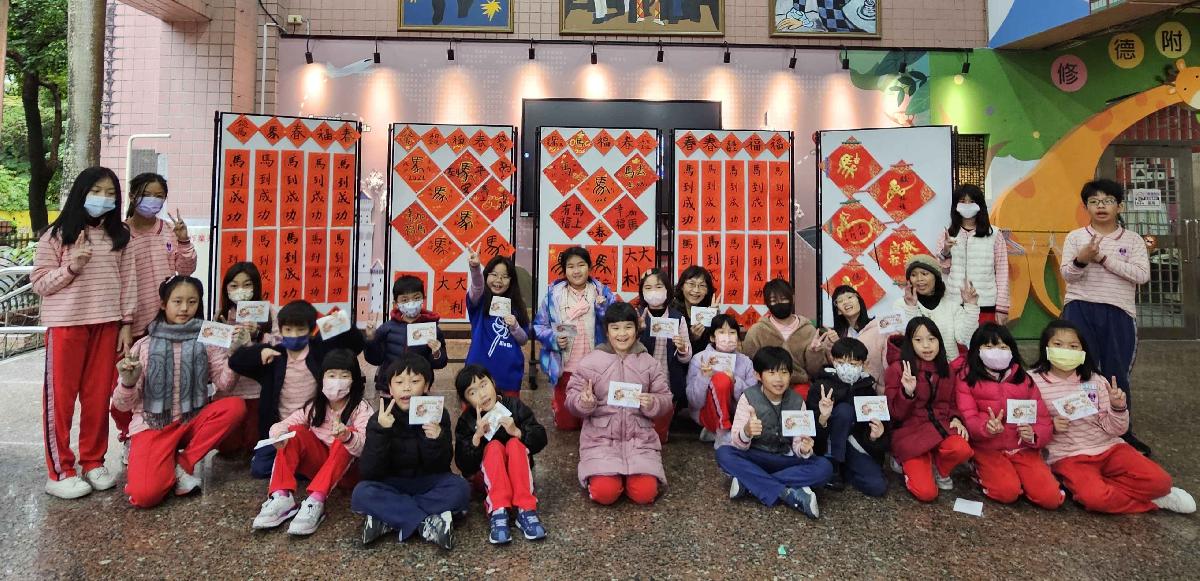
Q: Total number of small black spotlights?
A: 11